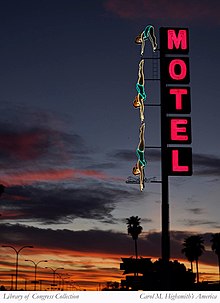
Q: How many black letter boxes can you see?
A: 5